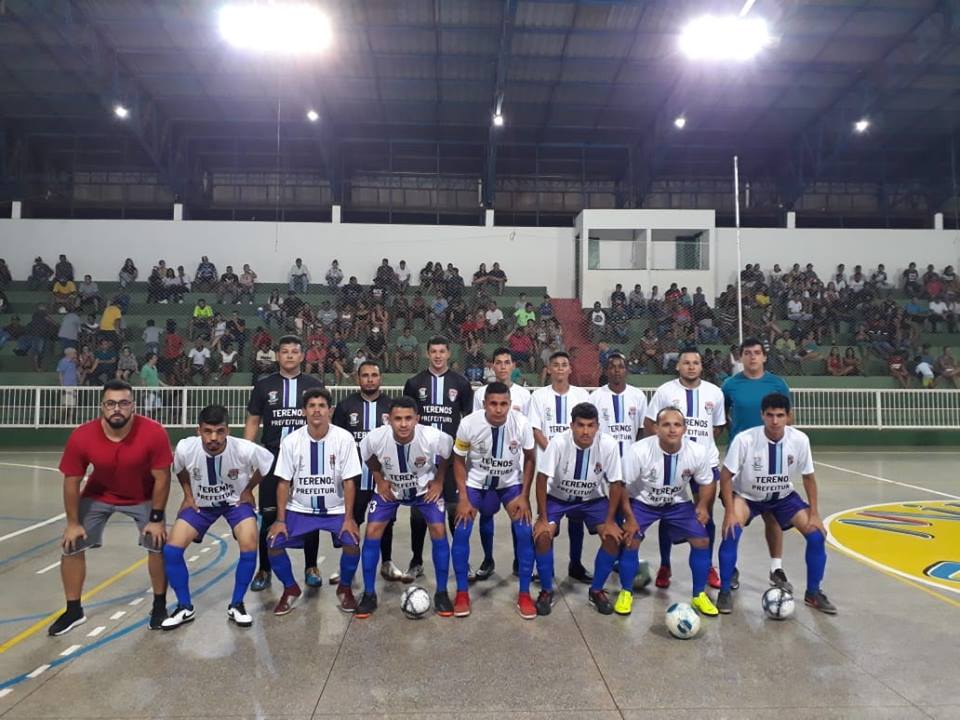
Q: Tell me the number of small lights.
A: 5